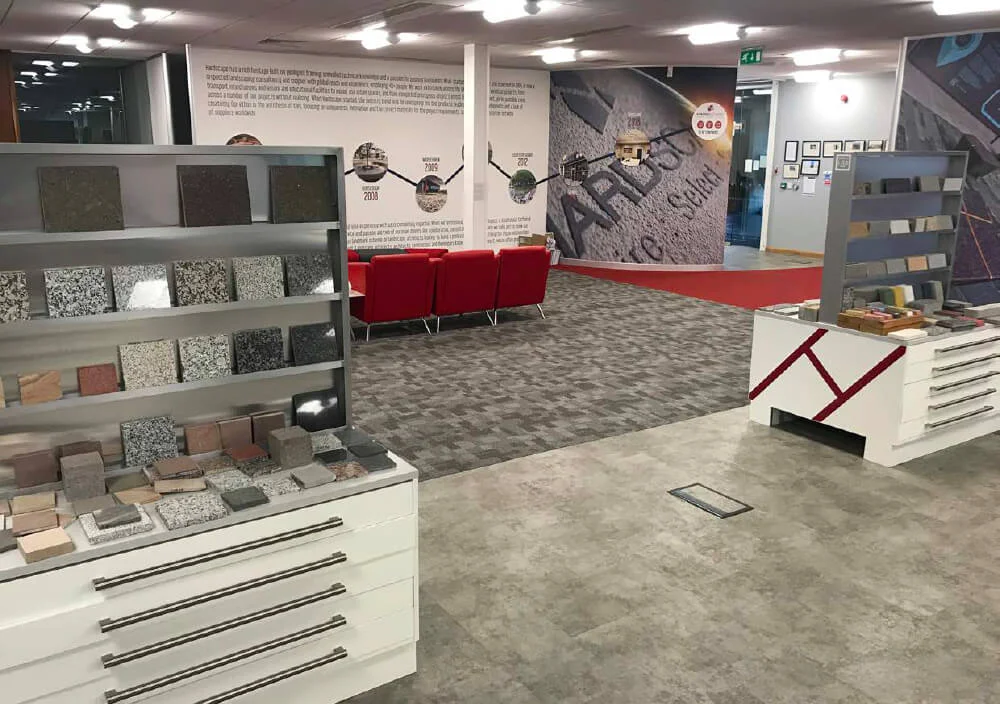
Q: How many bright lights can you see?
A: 9